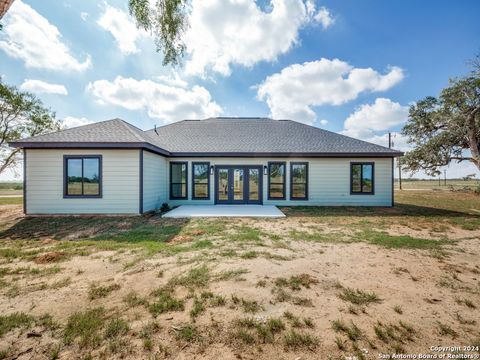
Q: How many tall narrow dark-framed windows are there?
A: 4